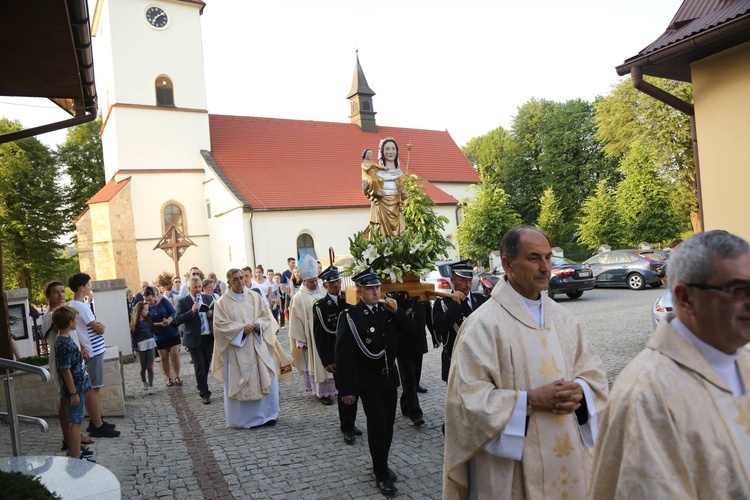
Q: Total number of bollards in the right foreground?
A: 0